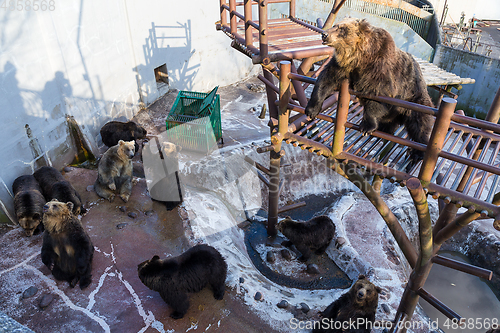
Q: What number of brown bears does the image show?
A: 10